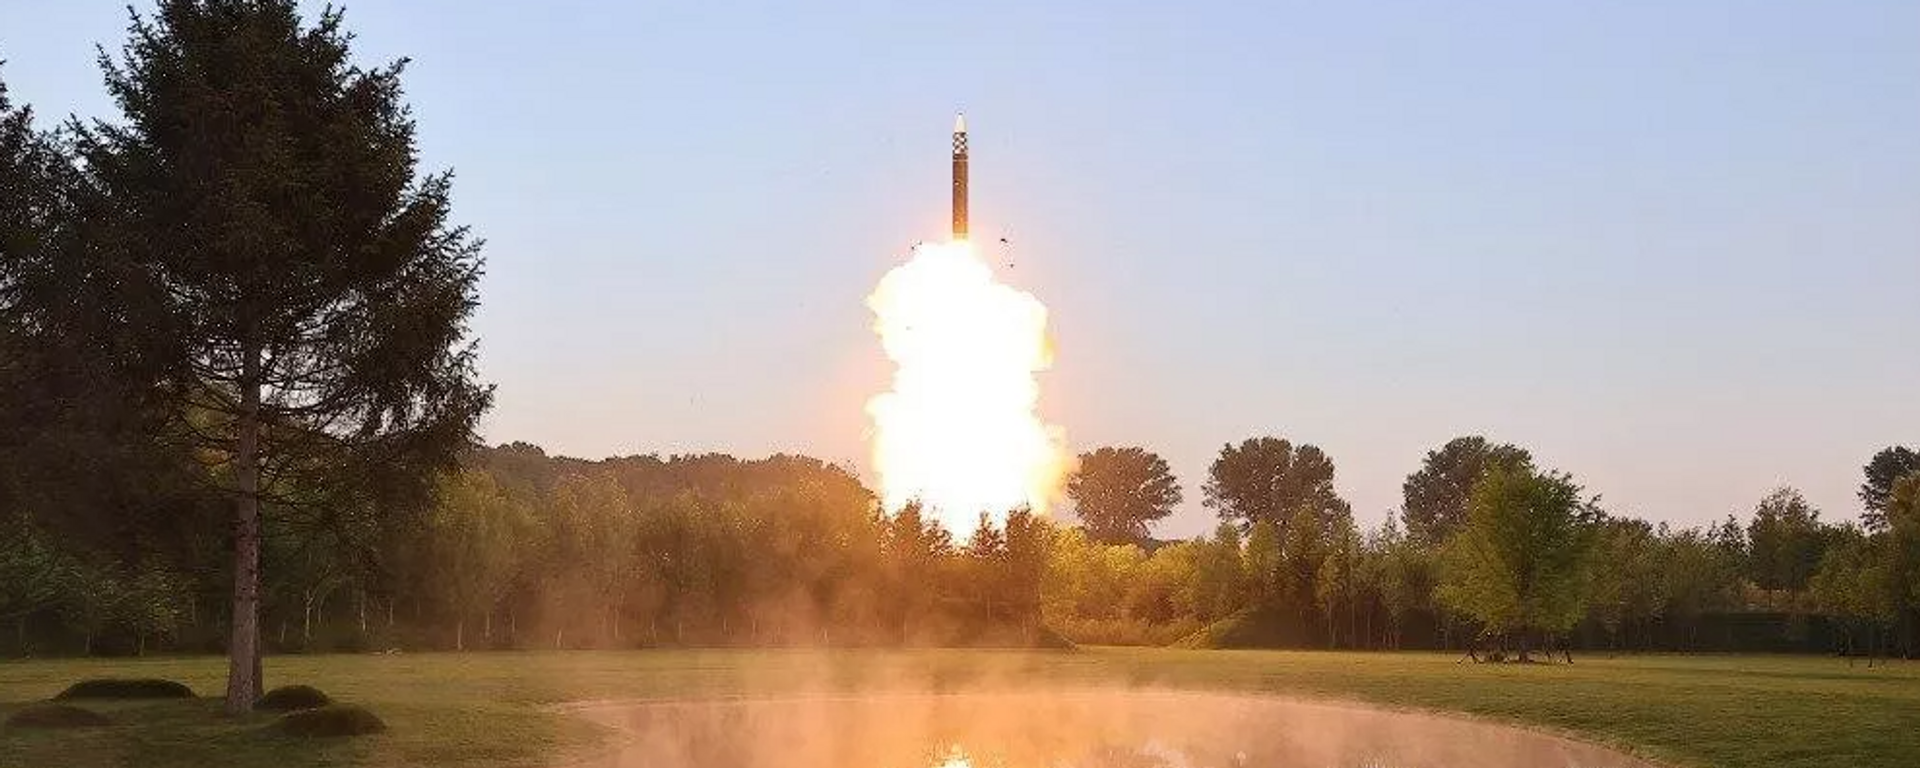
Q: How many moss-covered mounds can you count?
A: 4